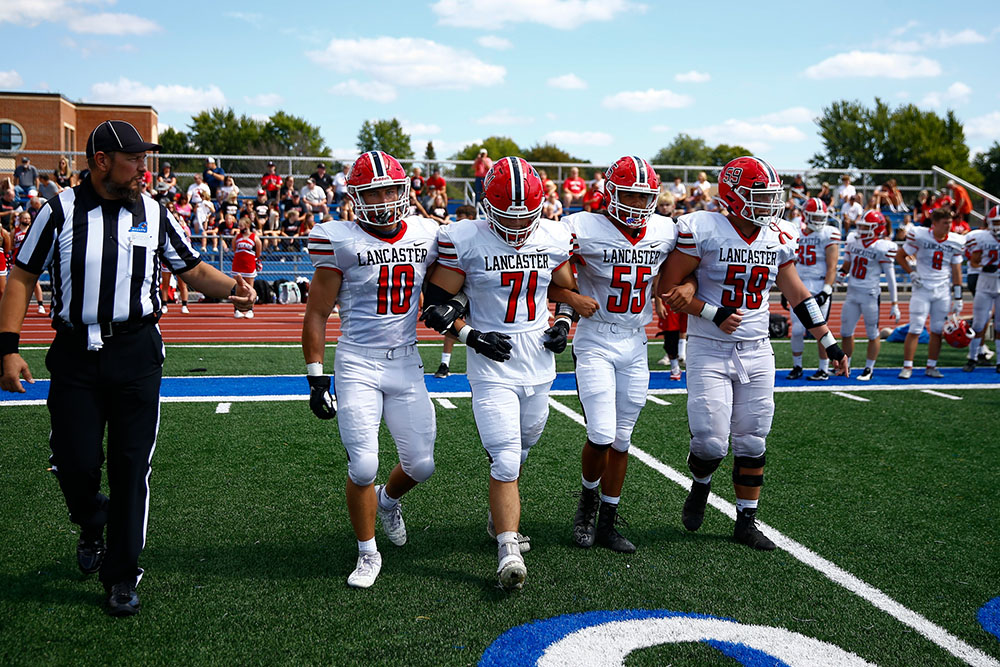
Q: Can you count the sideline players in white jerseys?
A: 4